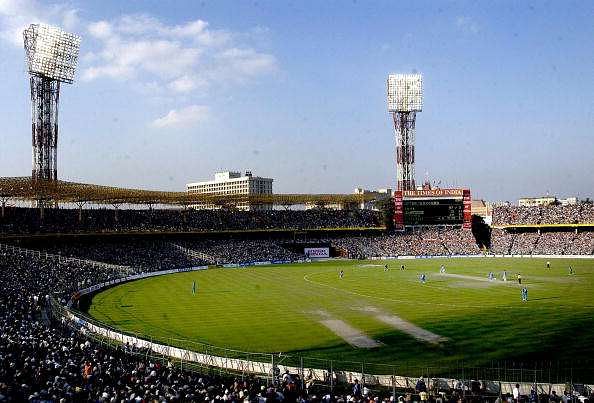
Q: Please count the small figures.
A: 12